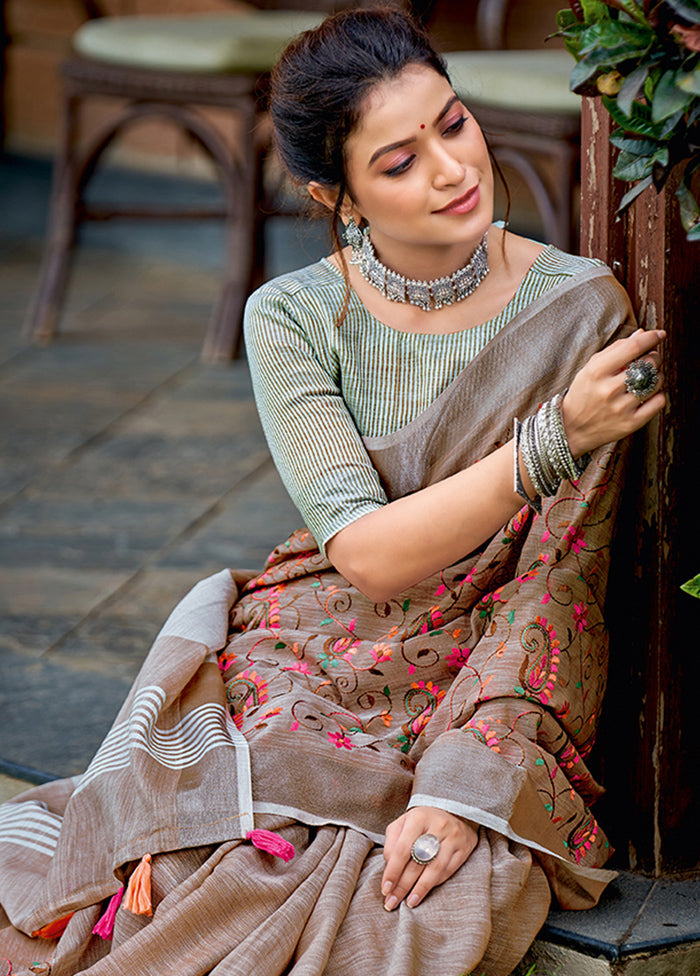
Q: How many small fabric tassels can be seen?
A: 4